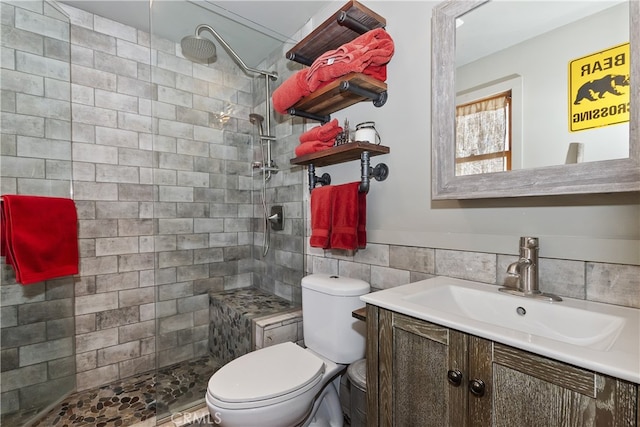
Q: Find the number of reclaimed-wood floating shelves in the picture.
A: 3